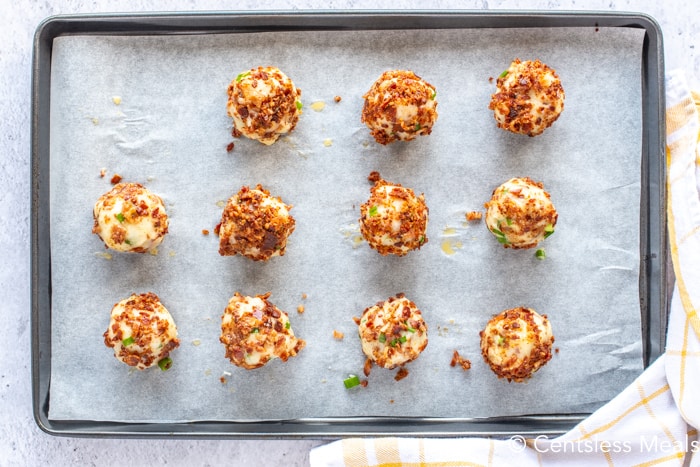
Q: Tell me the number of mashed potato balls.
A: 11